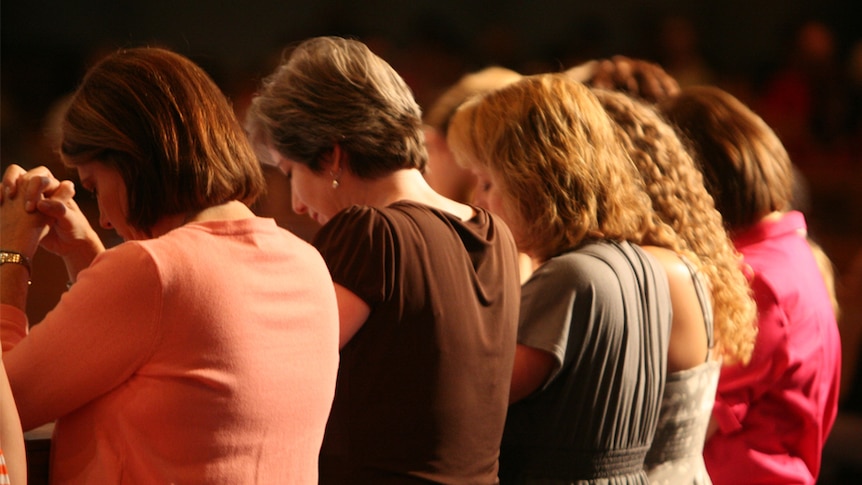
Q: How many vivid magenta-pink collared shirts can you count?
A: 1